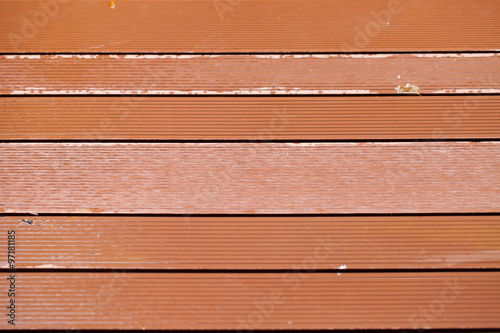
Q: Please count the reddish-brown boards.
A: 6